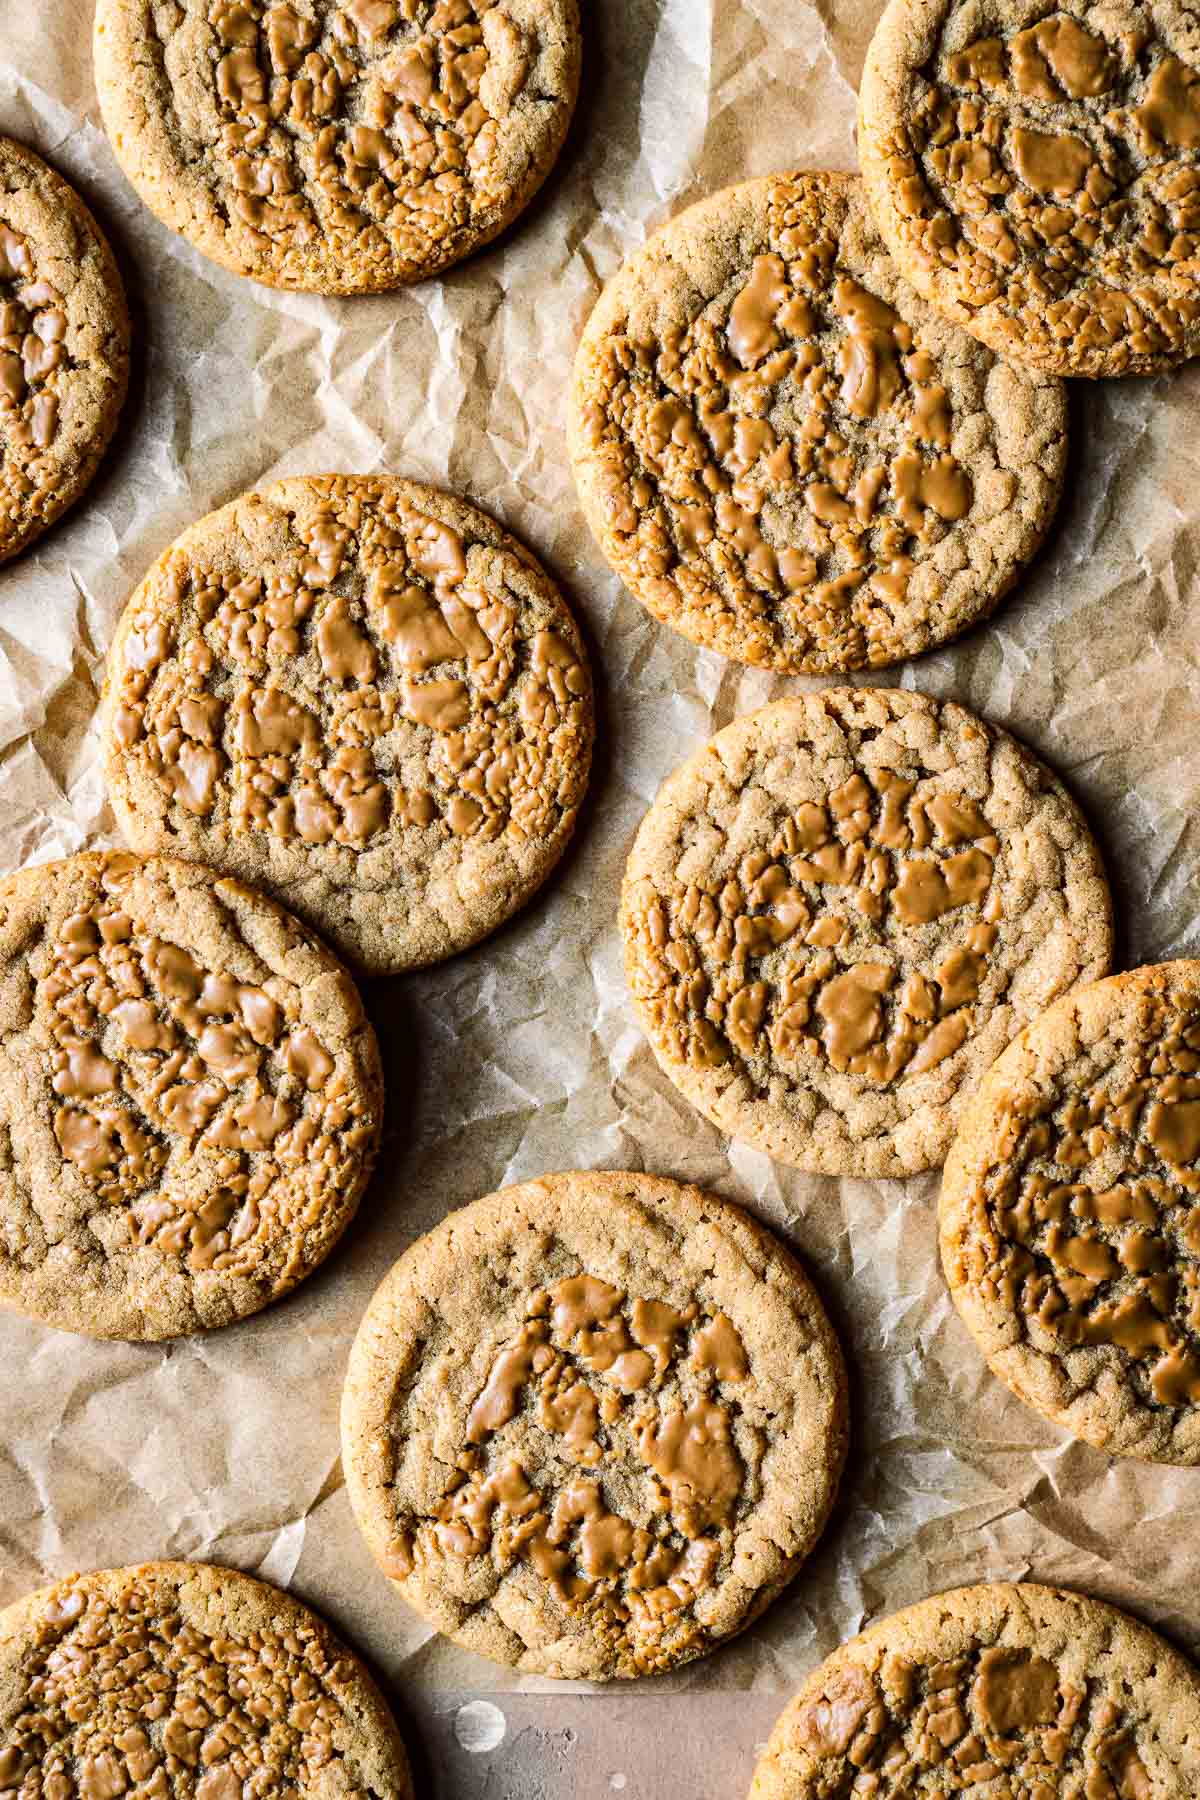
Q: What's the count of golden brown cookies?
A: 11